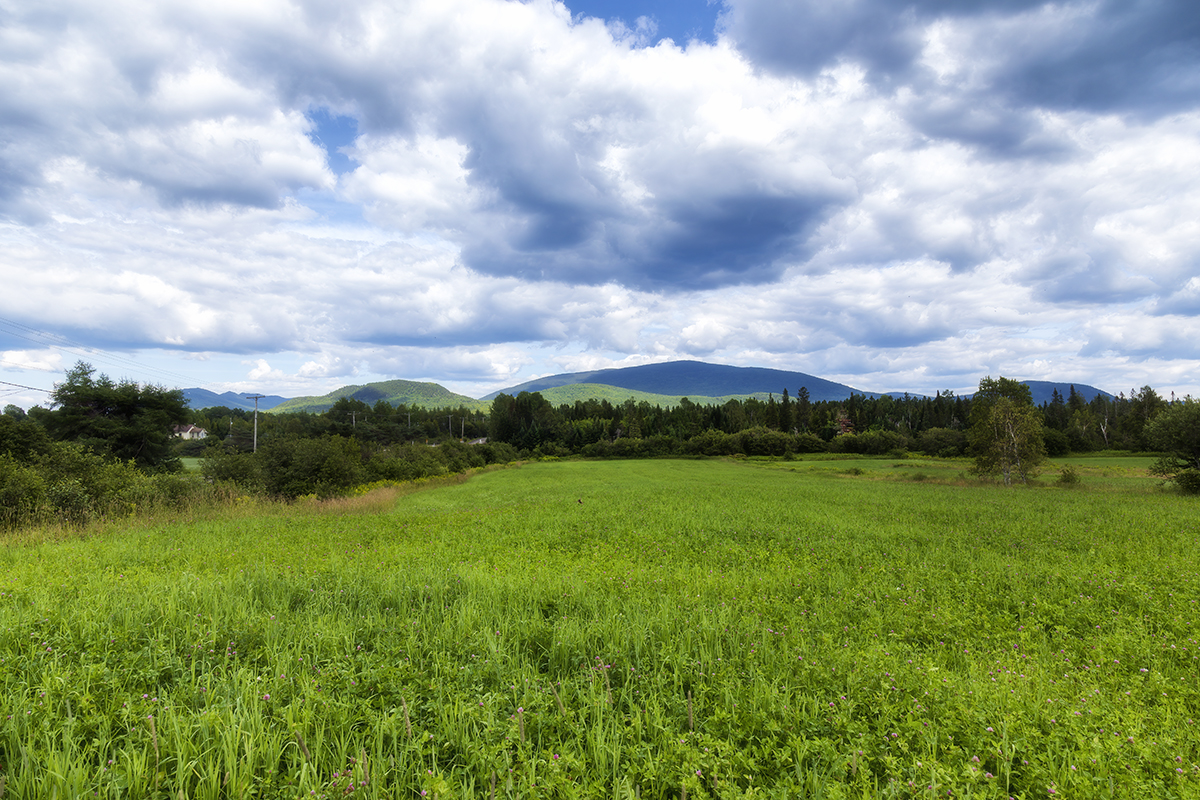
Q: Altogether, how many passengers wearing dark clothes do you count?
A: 0